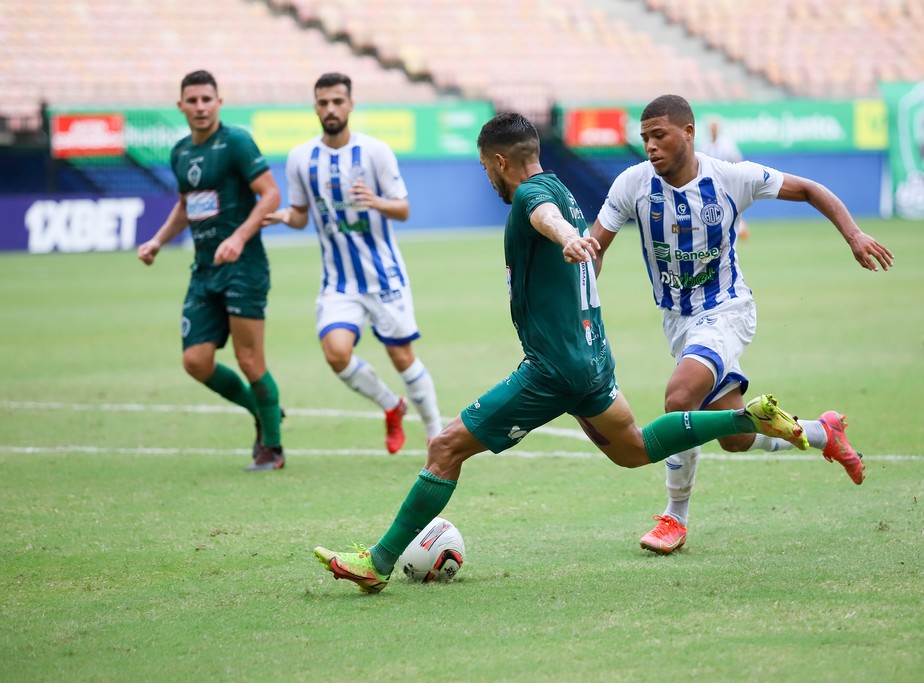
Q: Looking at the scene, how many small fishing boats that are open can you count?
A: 0